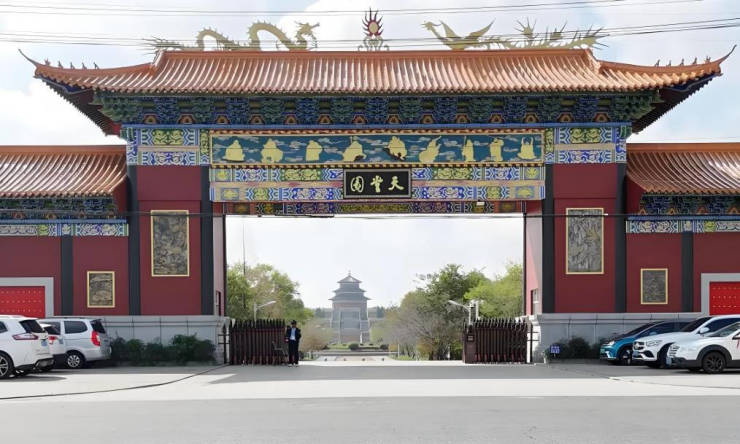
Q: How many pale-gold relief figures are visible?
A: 9